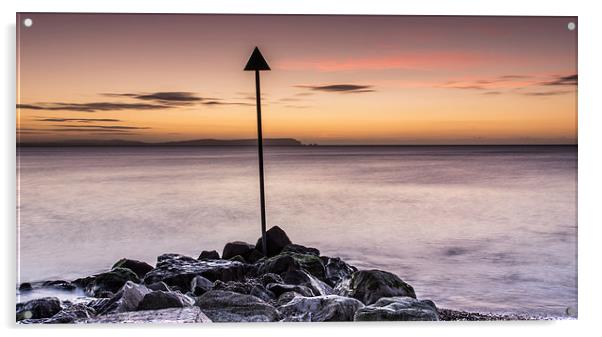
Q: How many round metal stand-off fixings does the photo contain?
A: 4